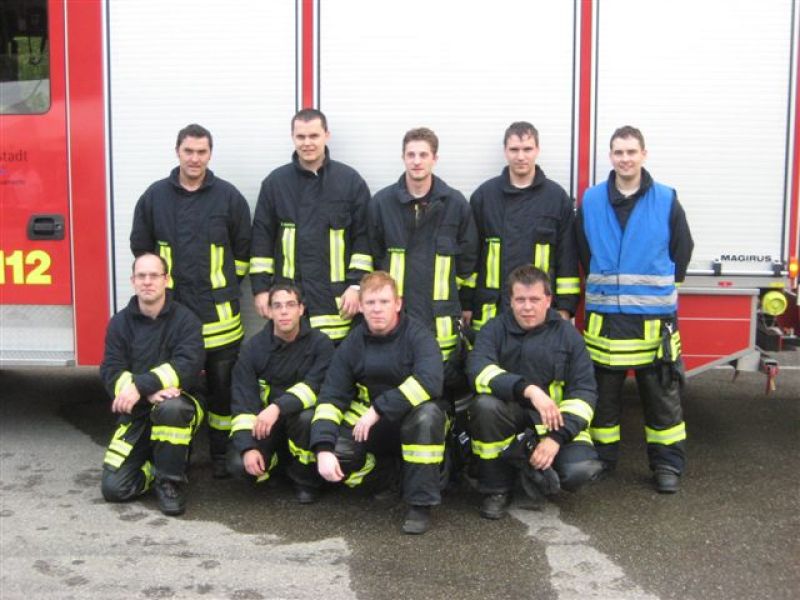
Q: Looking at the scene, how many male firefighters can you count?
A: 9